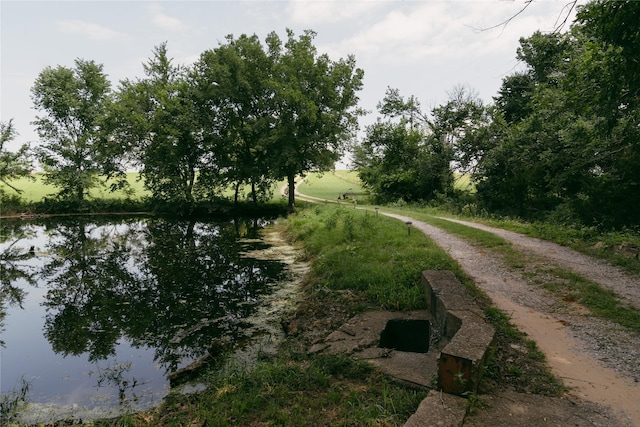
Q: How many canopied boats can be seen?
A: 0